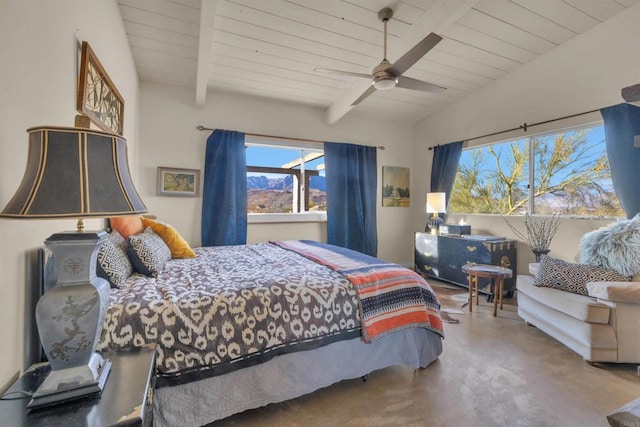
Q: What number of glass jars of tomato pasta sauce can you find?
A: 0